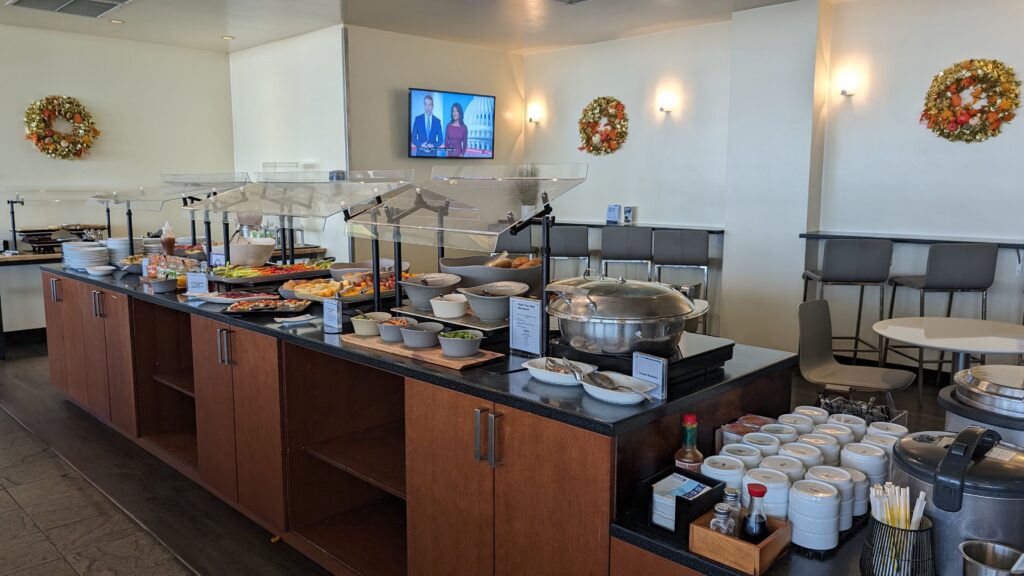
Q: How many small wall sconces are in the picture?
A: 3